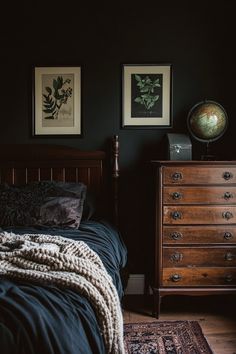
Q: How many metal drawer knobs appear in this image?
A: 12